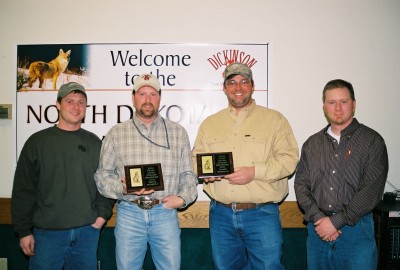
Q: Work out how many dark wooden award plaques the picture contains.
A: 2